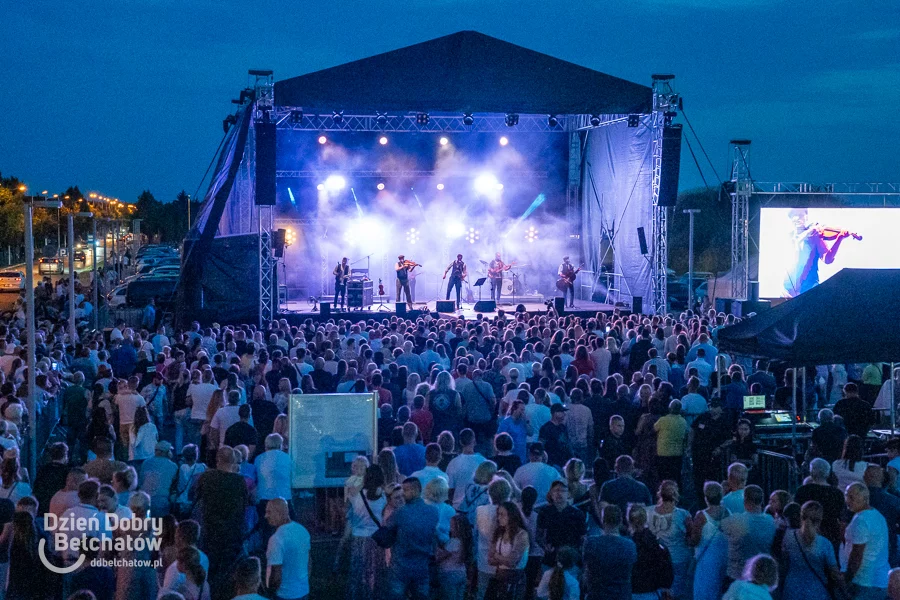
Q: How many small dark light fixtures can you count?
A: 9